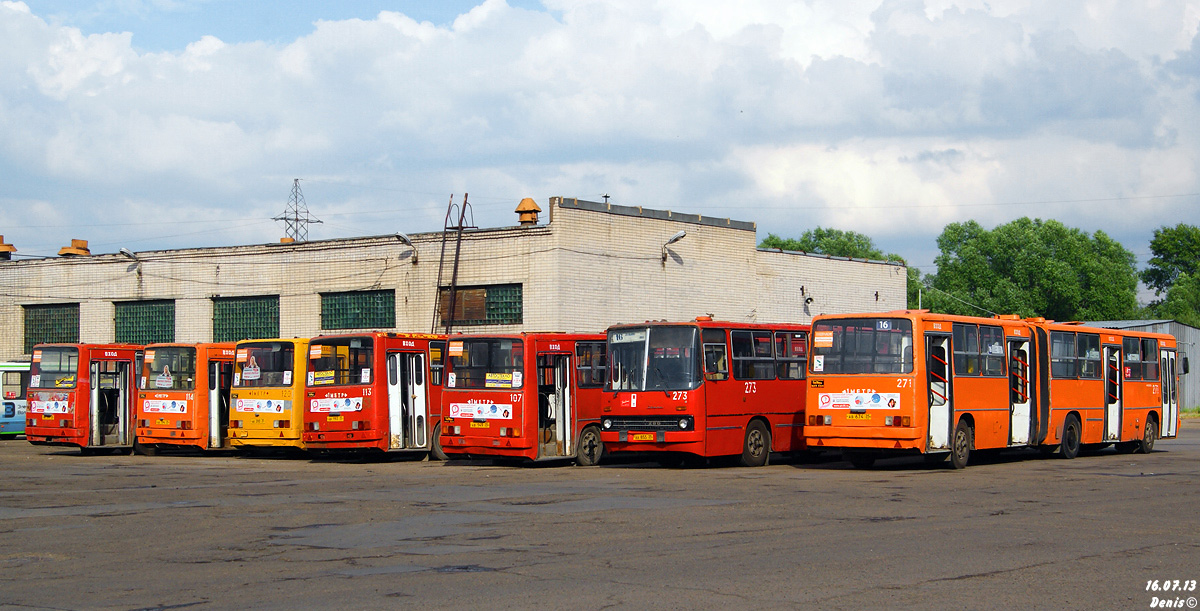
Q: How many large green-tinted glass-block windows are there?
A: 5